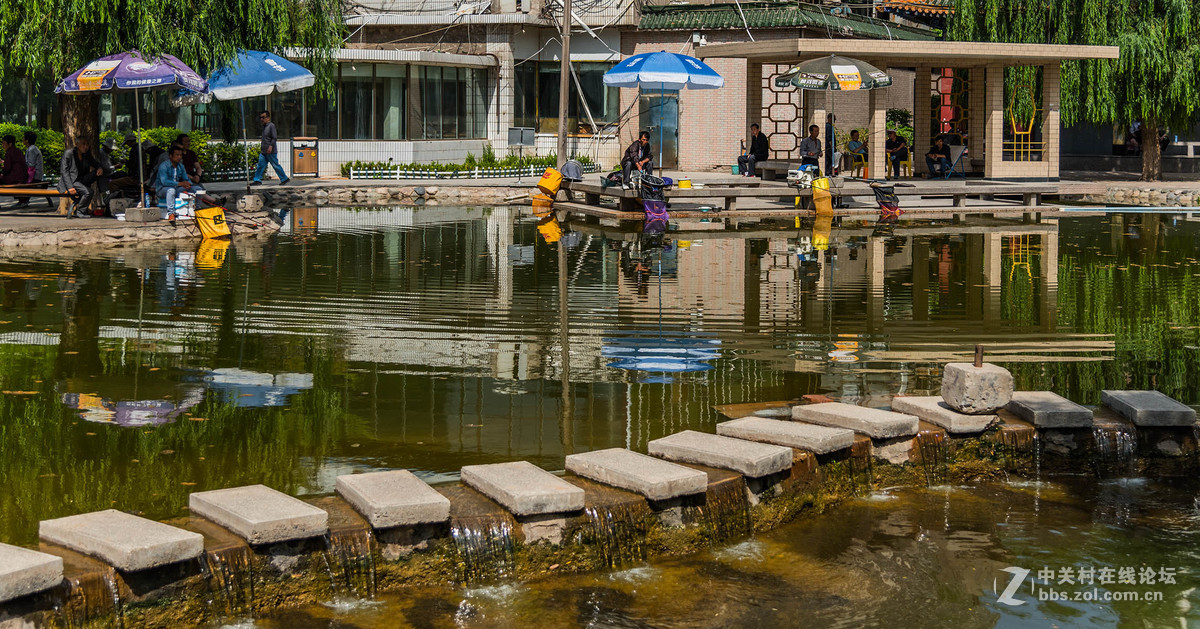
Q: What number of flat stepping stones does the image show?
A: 12